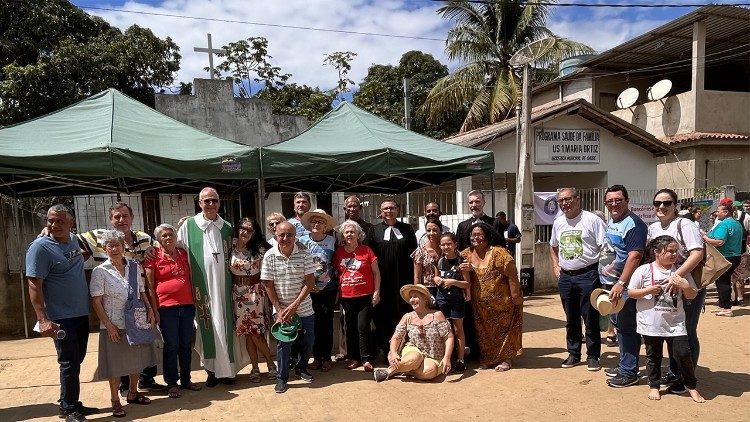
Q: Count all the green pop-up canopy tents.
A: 2